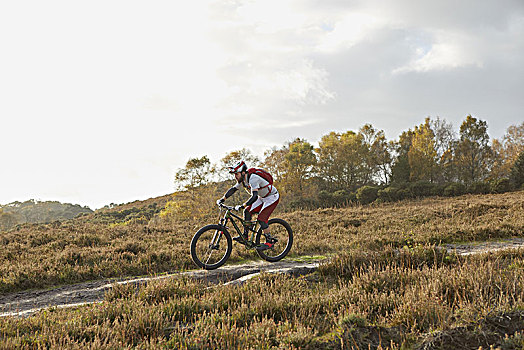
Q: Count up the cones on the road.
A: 0